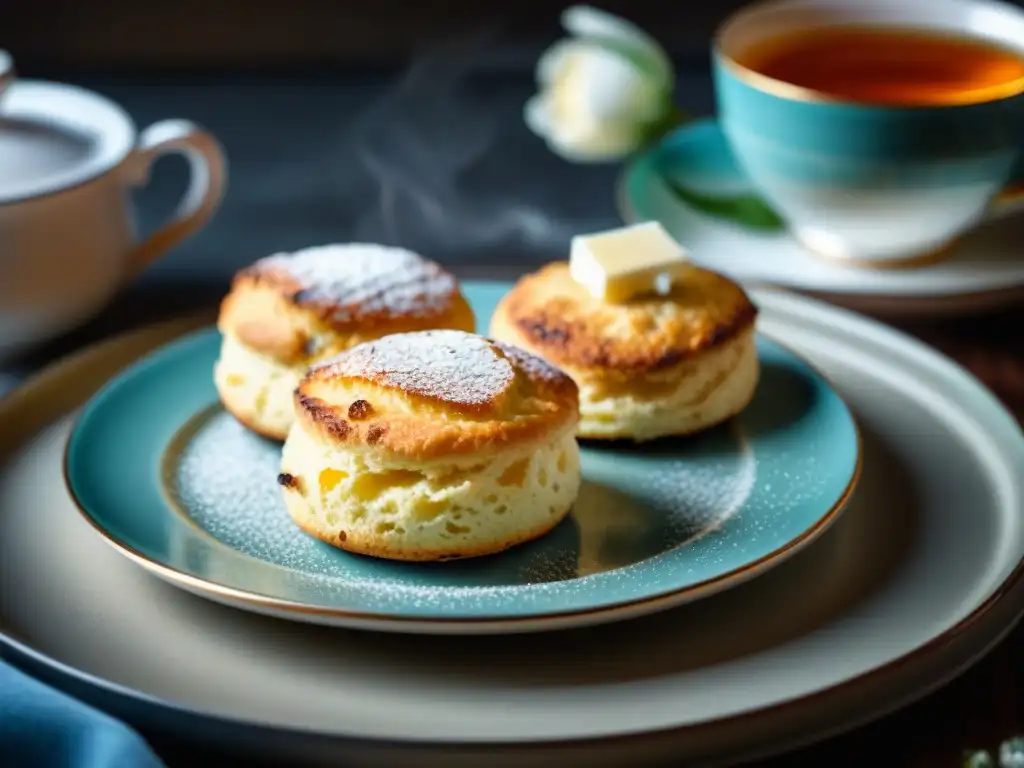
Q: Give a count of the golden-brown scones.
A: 3